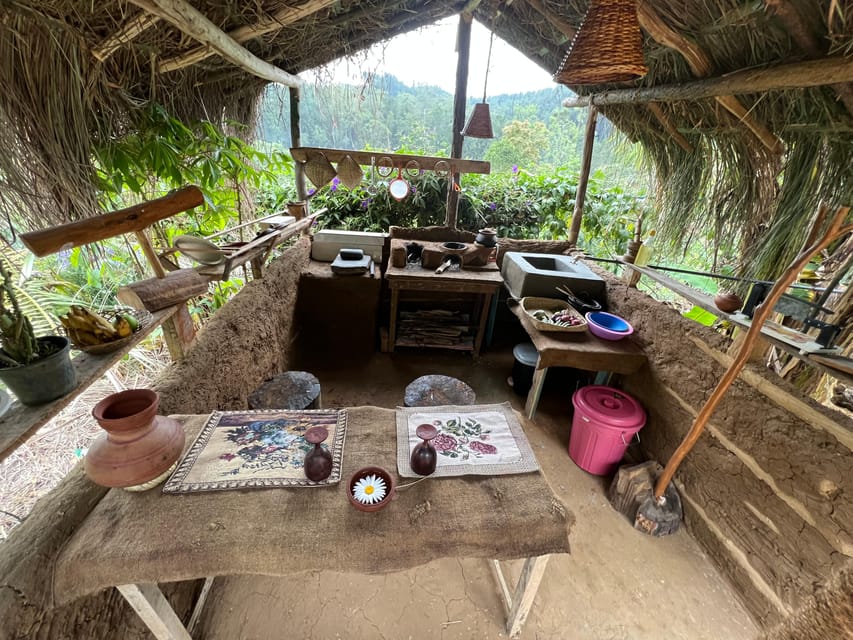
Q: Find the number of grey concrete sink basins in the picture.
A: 1